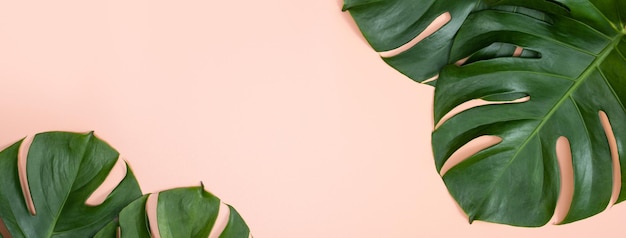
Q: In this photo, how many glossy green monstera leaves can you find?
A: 4